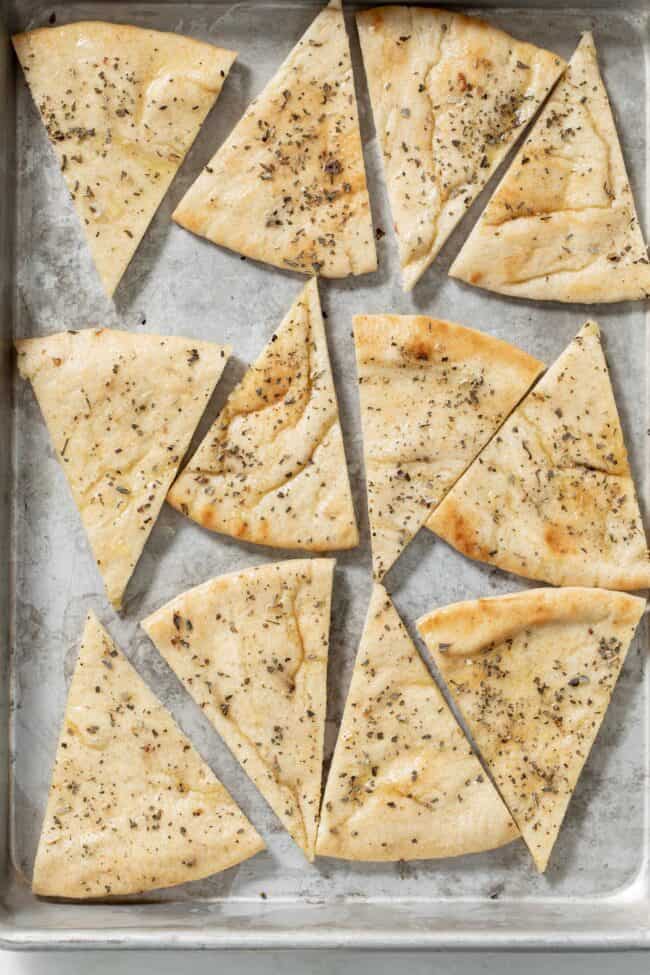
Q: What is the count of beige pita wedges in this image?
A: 12